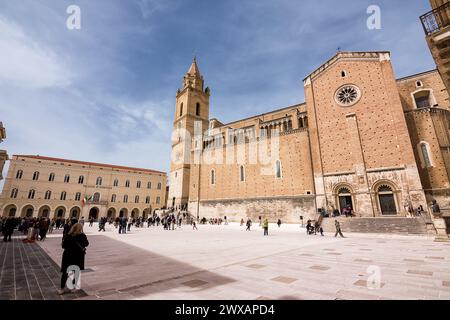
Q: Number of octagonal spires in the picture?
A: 1